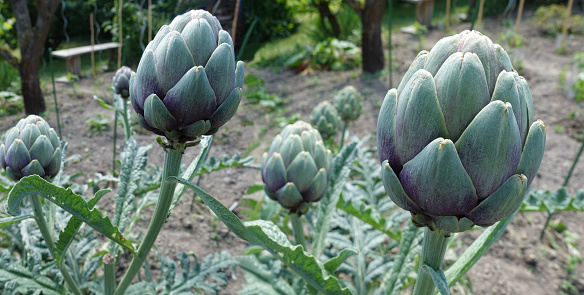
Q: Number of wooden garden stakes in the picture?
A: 8